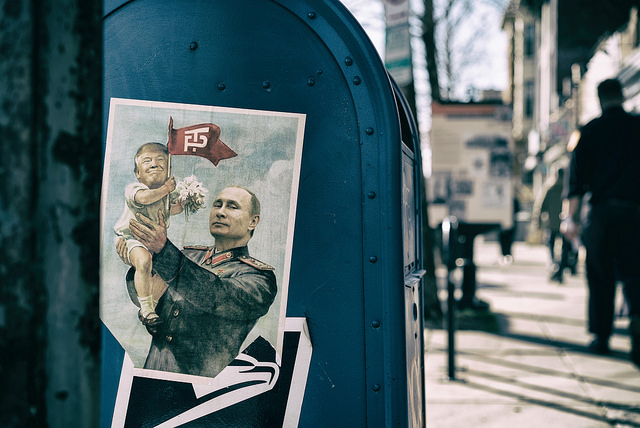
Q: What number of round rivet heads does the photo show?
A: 13